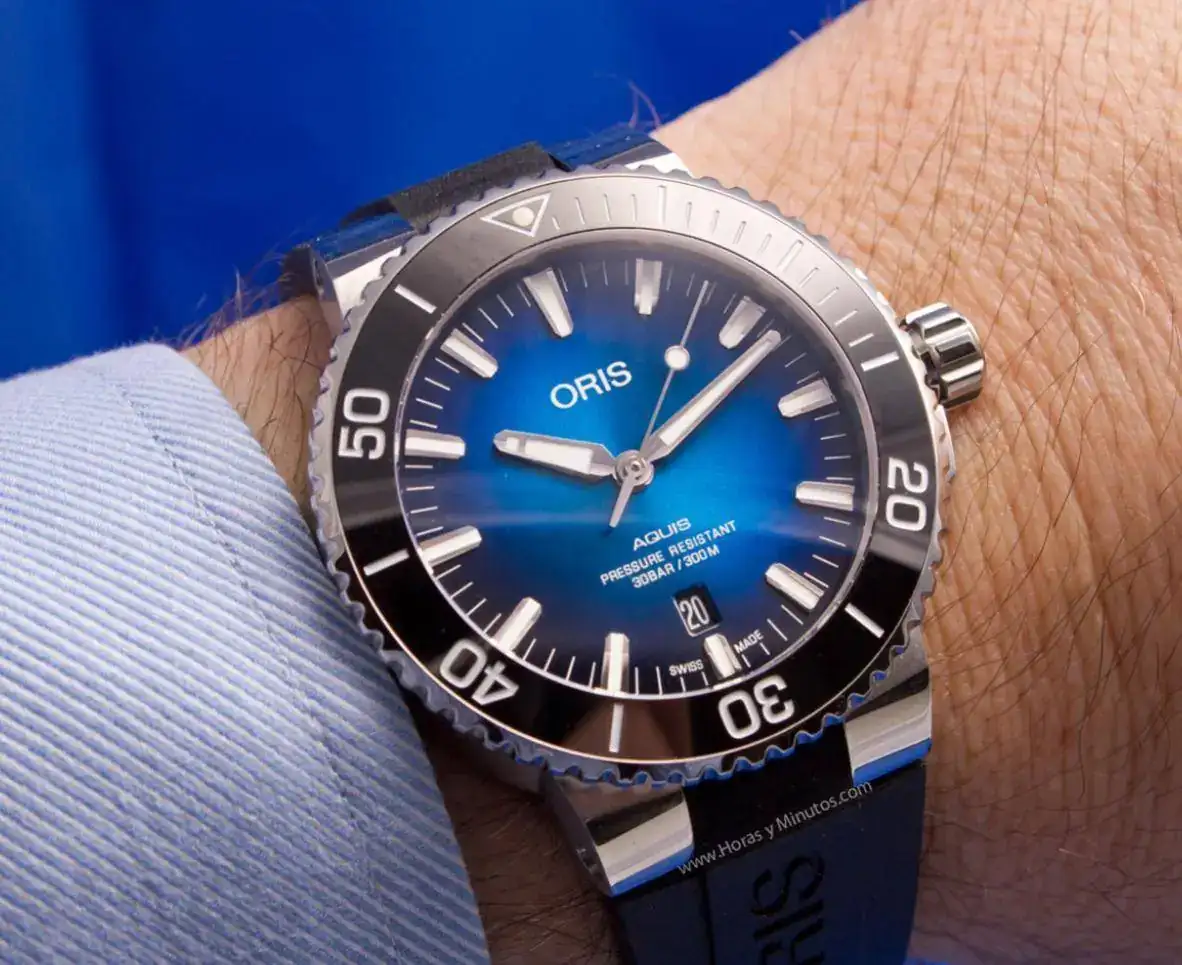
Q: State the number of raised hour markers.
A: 12